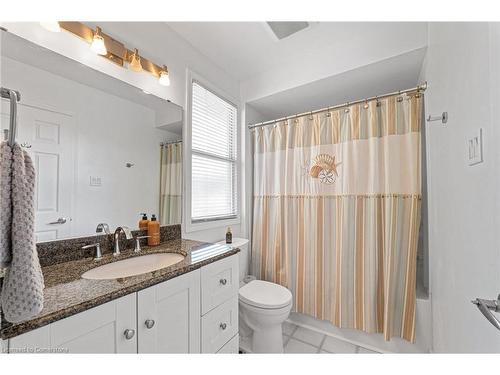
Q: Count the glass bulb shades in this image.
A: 4